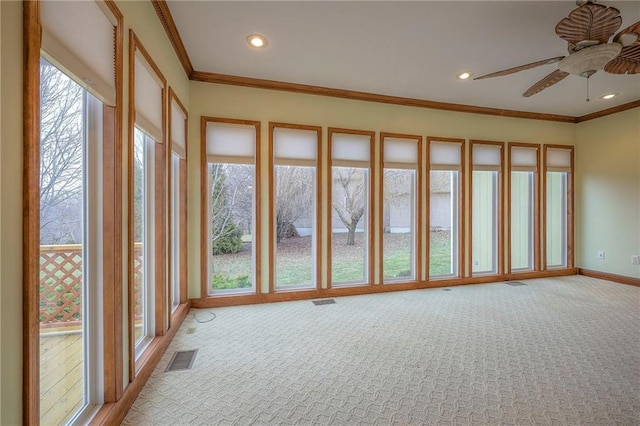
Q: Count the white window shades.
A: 11